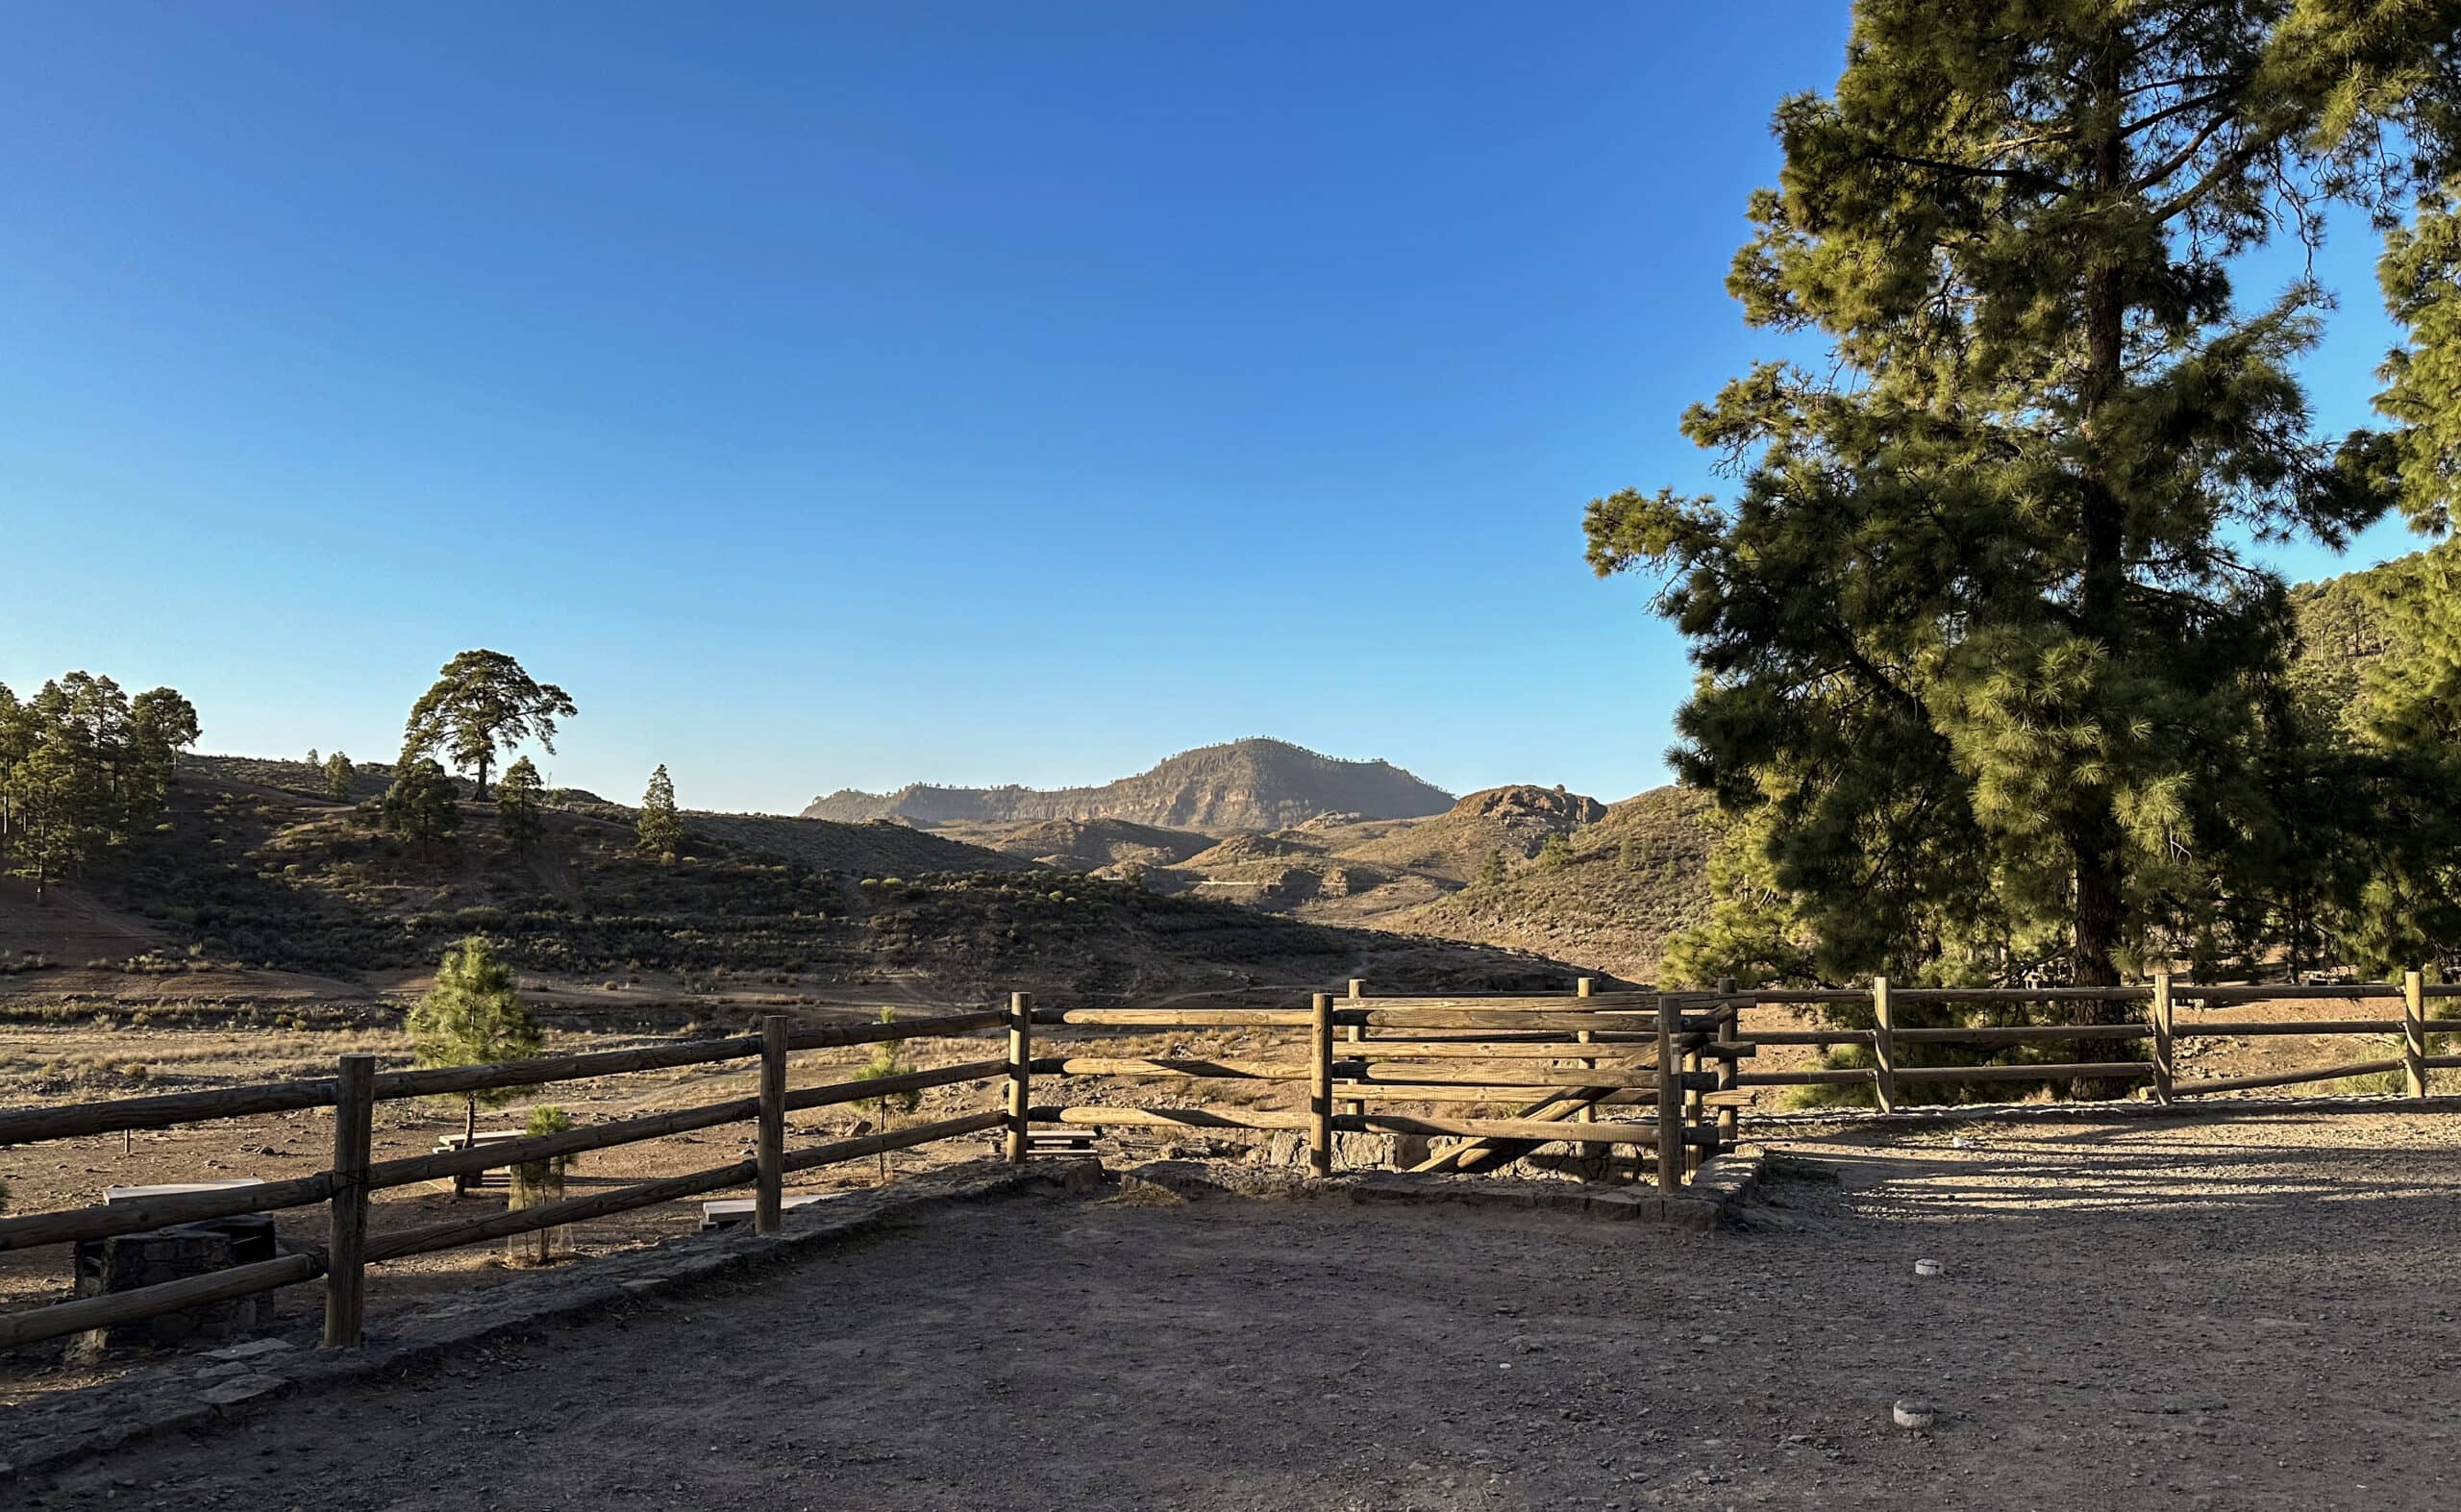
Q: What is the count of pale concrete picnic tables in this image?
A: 4